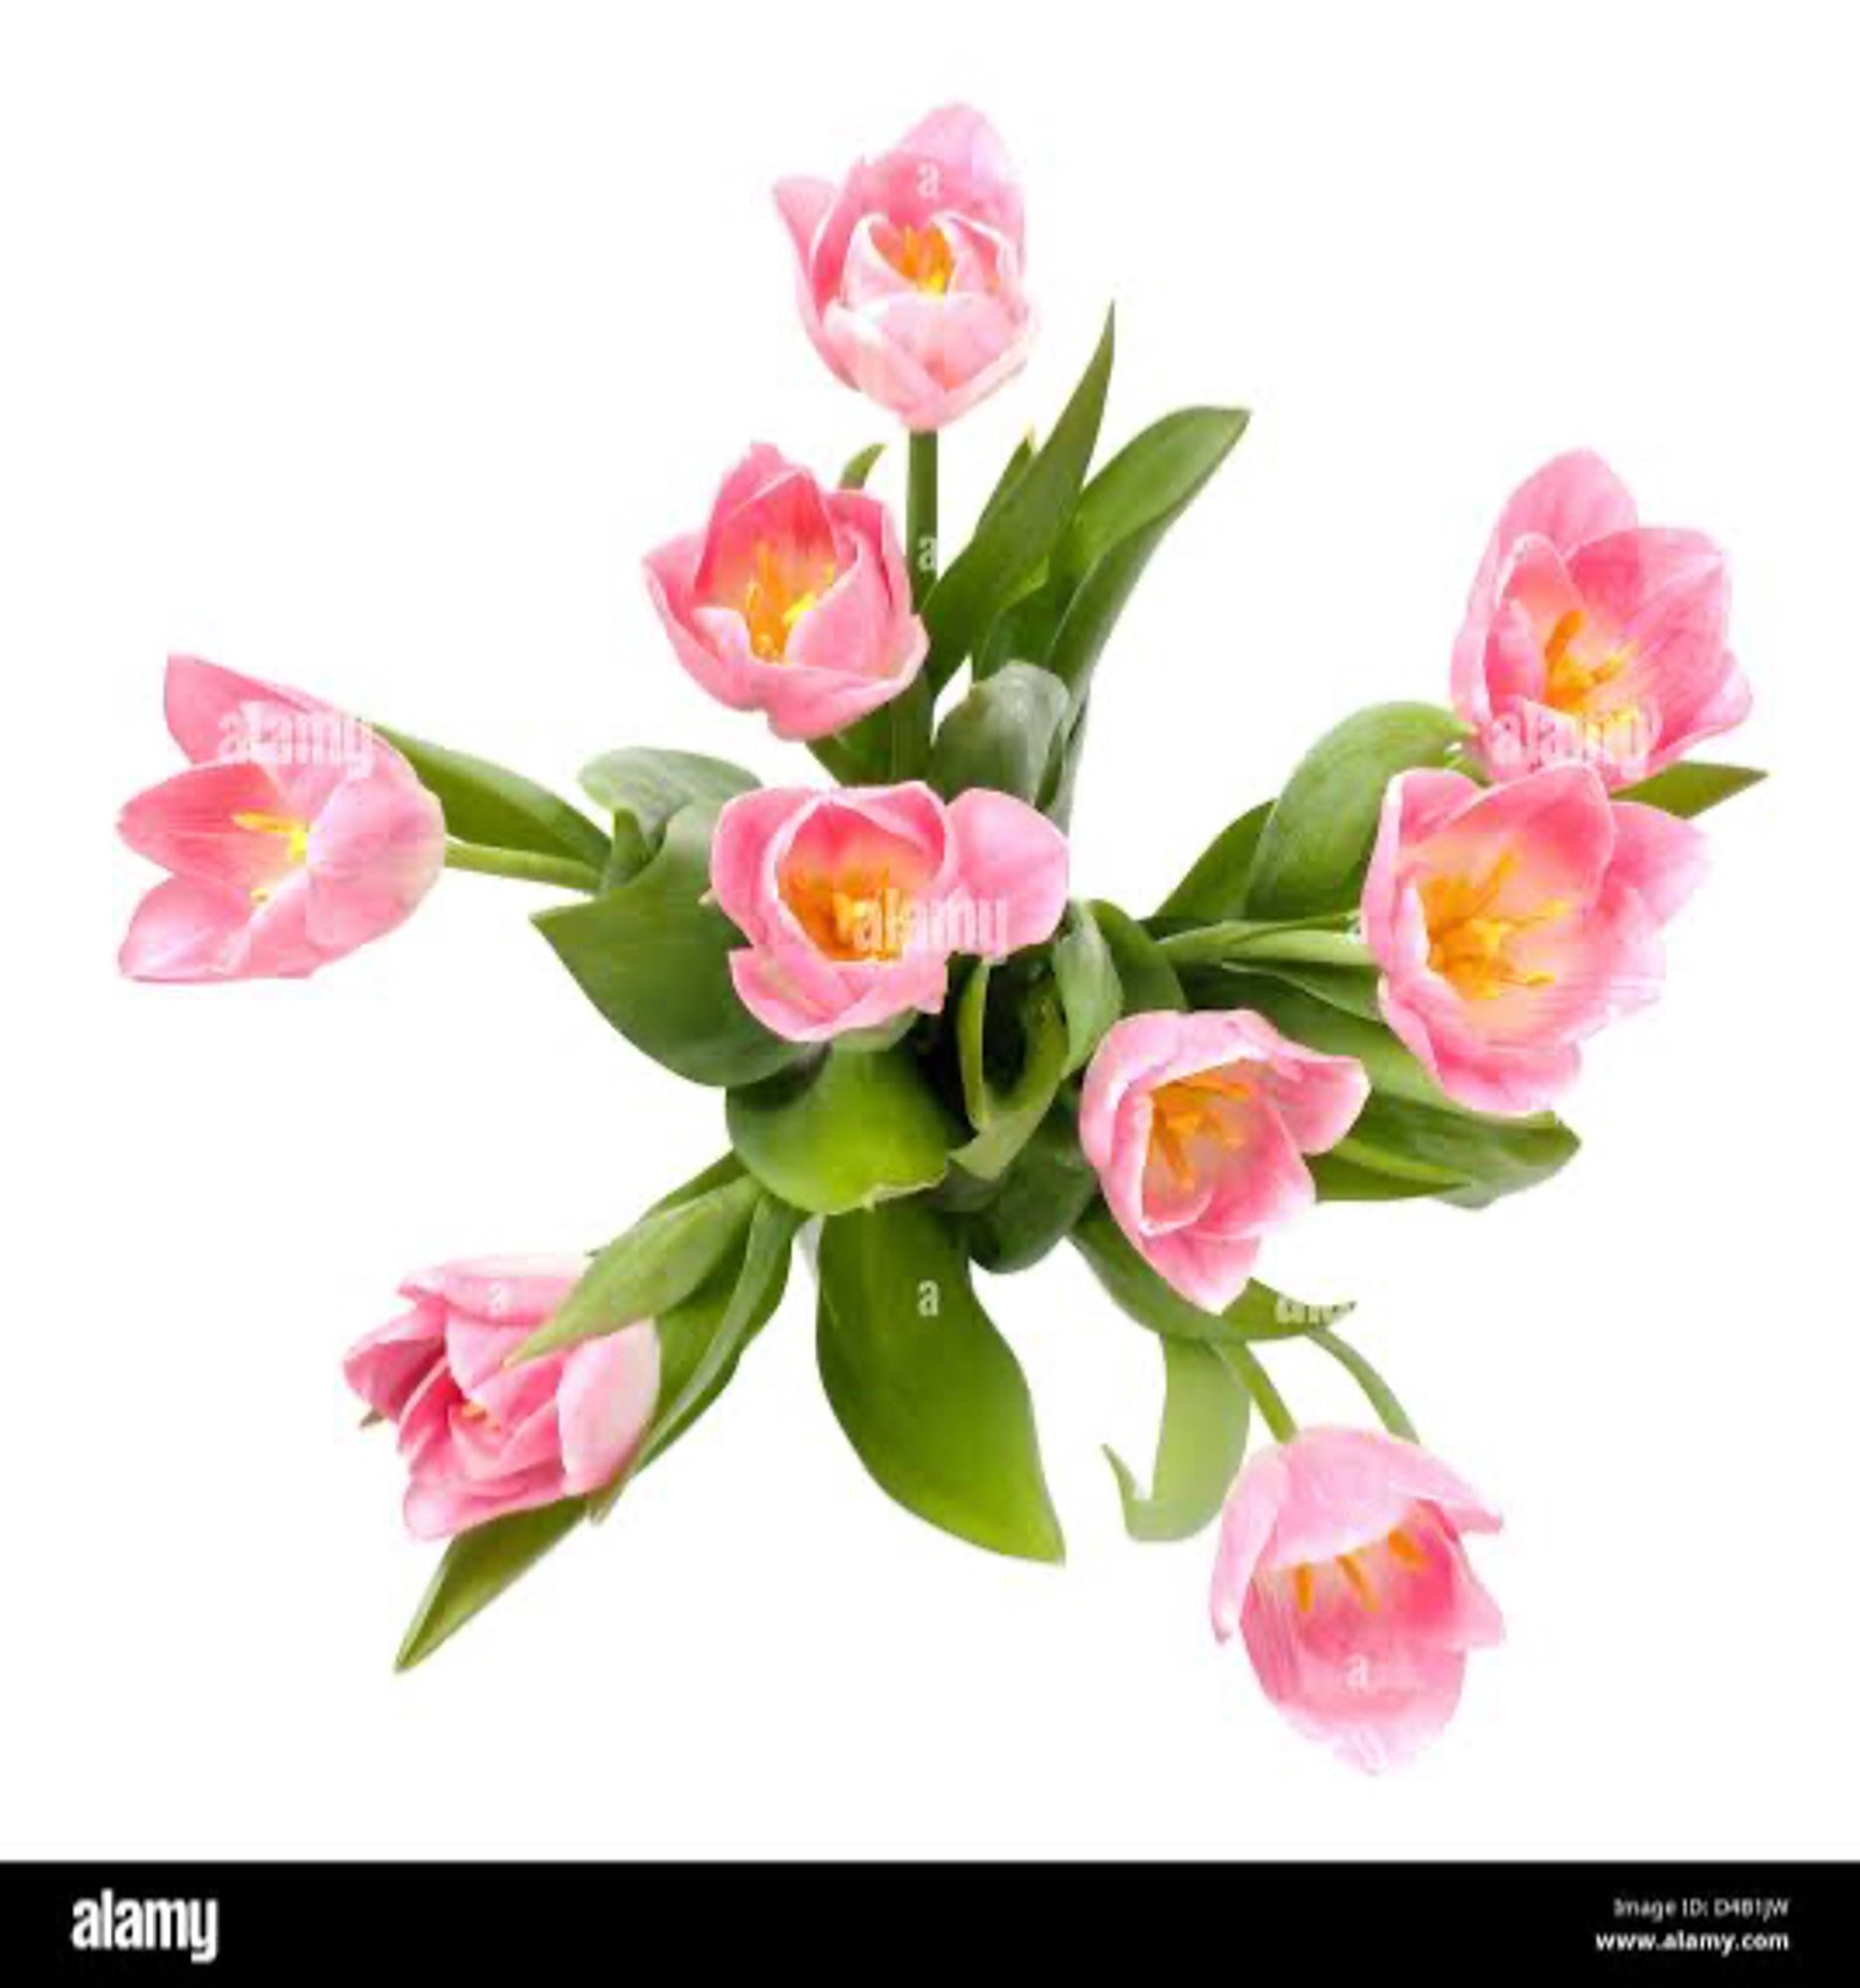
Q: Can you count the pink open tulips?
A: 9